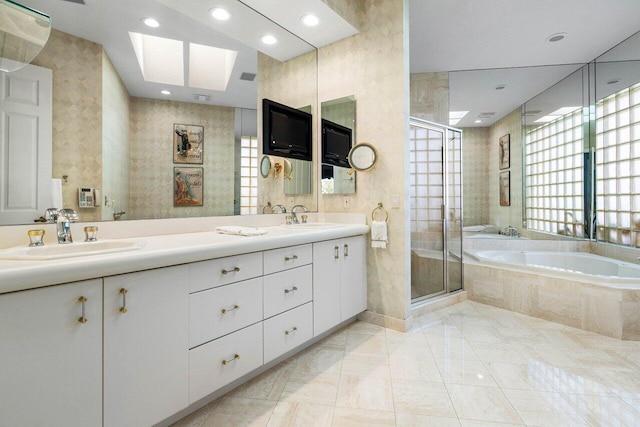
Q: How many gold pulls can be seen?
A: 10